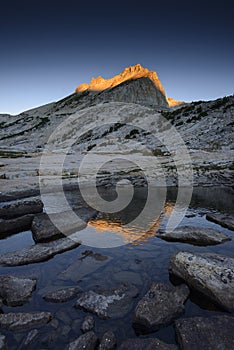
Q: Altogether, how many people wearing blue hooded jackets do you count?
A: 0